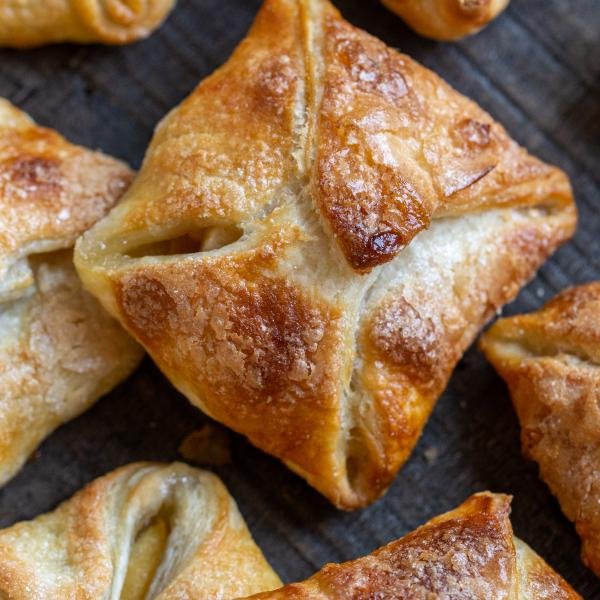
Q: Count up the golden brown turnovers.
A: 7